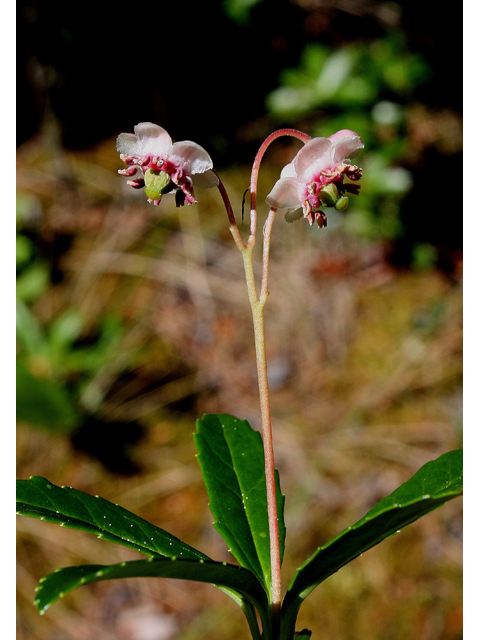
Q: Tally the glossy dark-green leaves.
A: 4